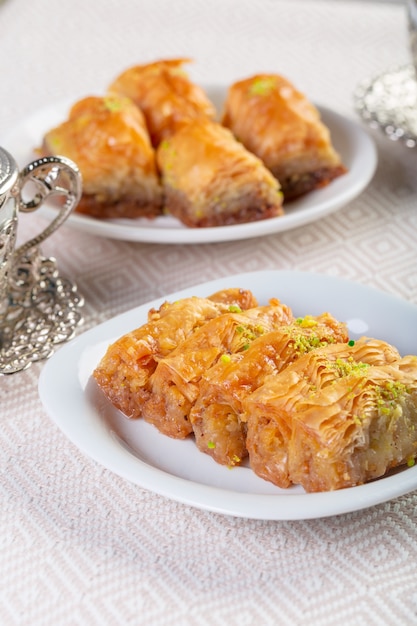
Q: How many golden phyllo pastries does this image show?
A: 9